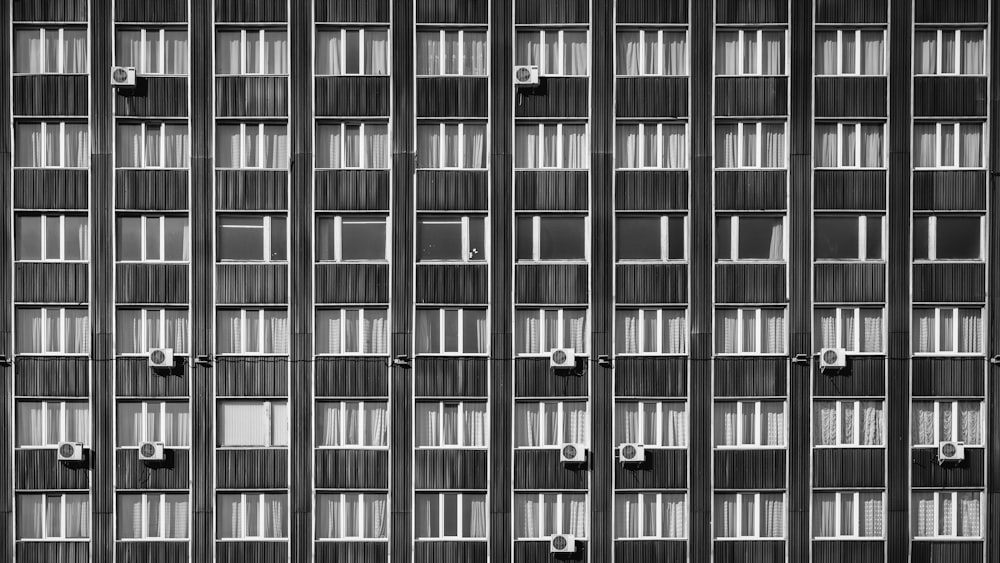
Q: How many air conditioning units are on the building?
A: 11